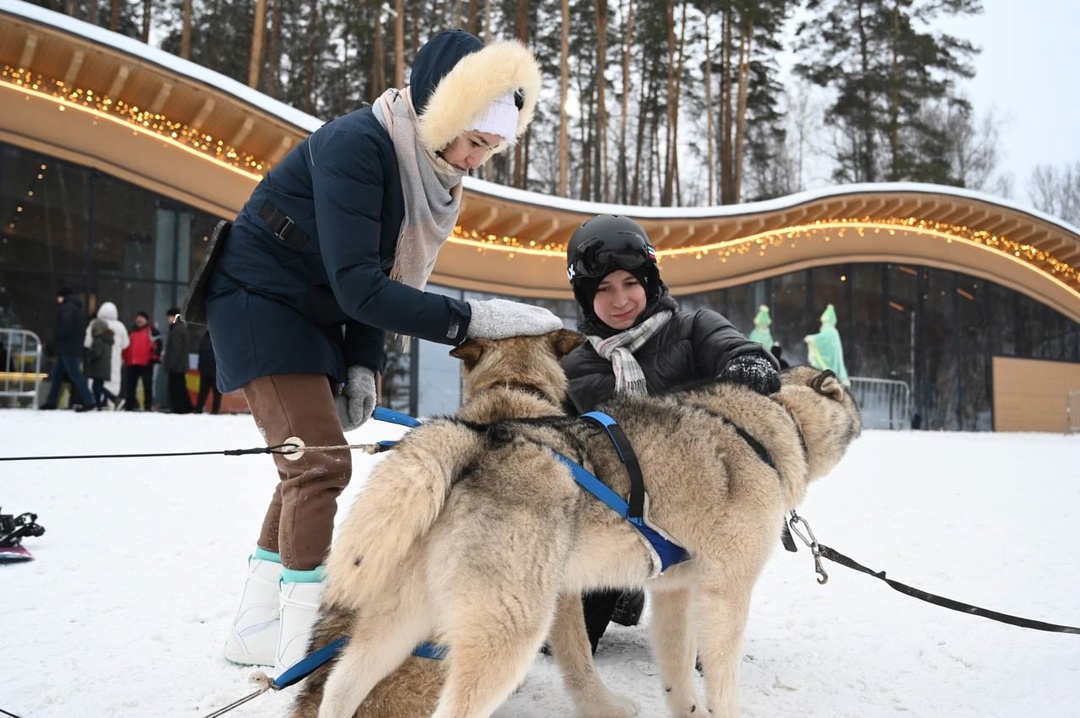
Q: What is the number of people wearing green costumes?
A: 2